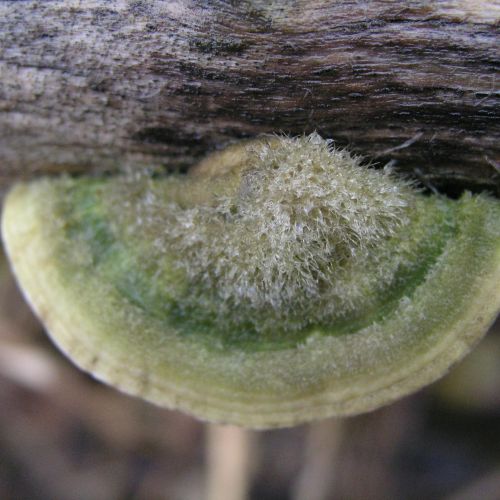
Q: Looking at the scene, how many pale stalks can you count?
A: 2